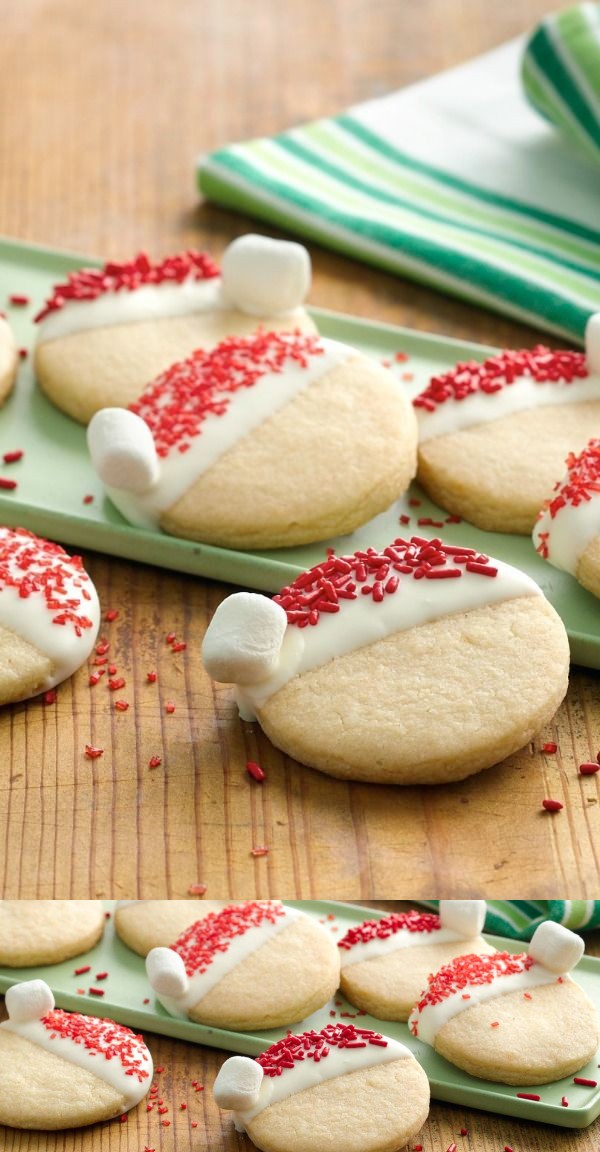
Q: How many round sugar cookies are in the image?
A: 14